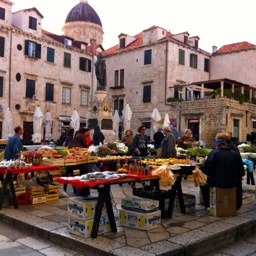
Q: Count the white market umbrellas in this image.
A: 8